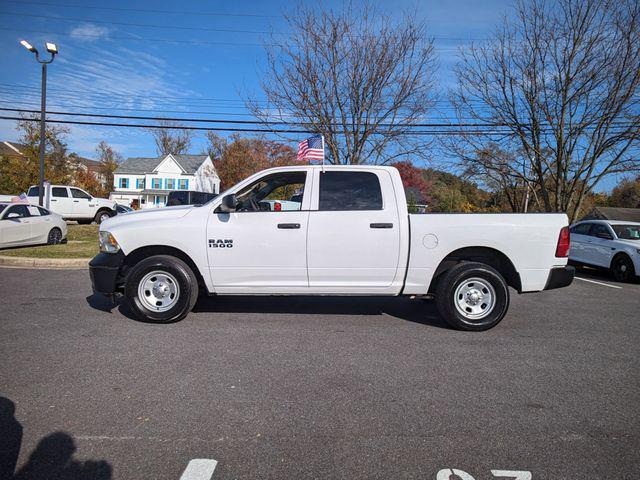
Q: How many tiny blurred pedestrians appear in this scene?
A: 0